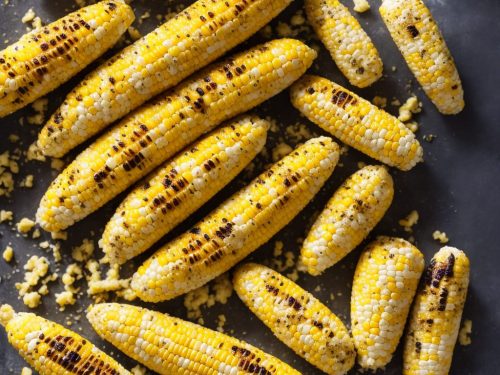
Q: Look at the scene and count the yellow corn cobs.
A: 14